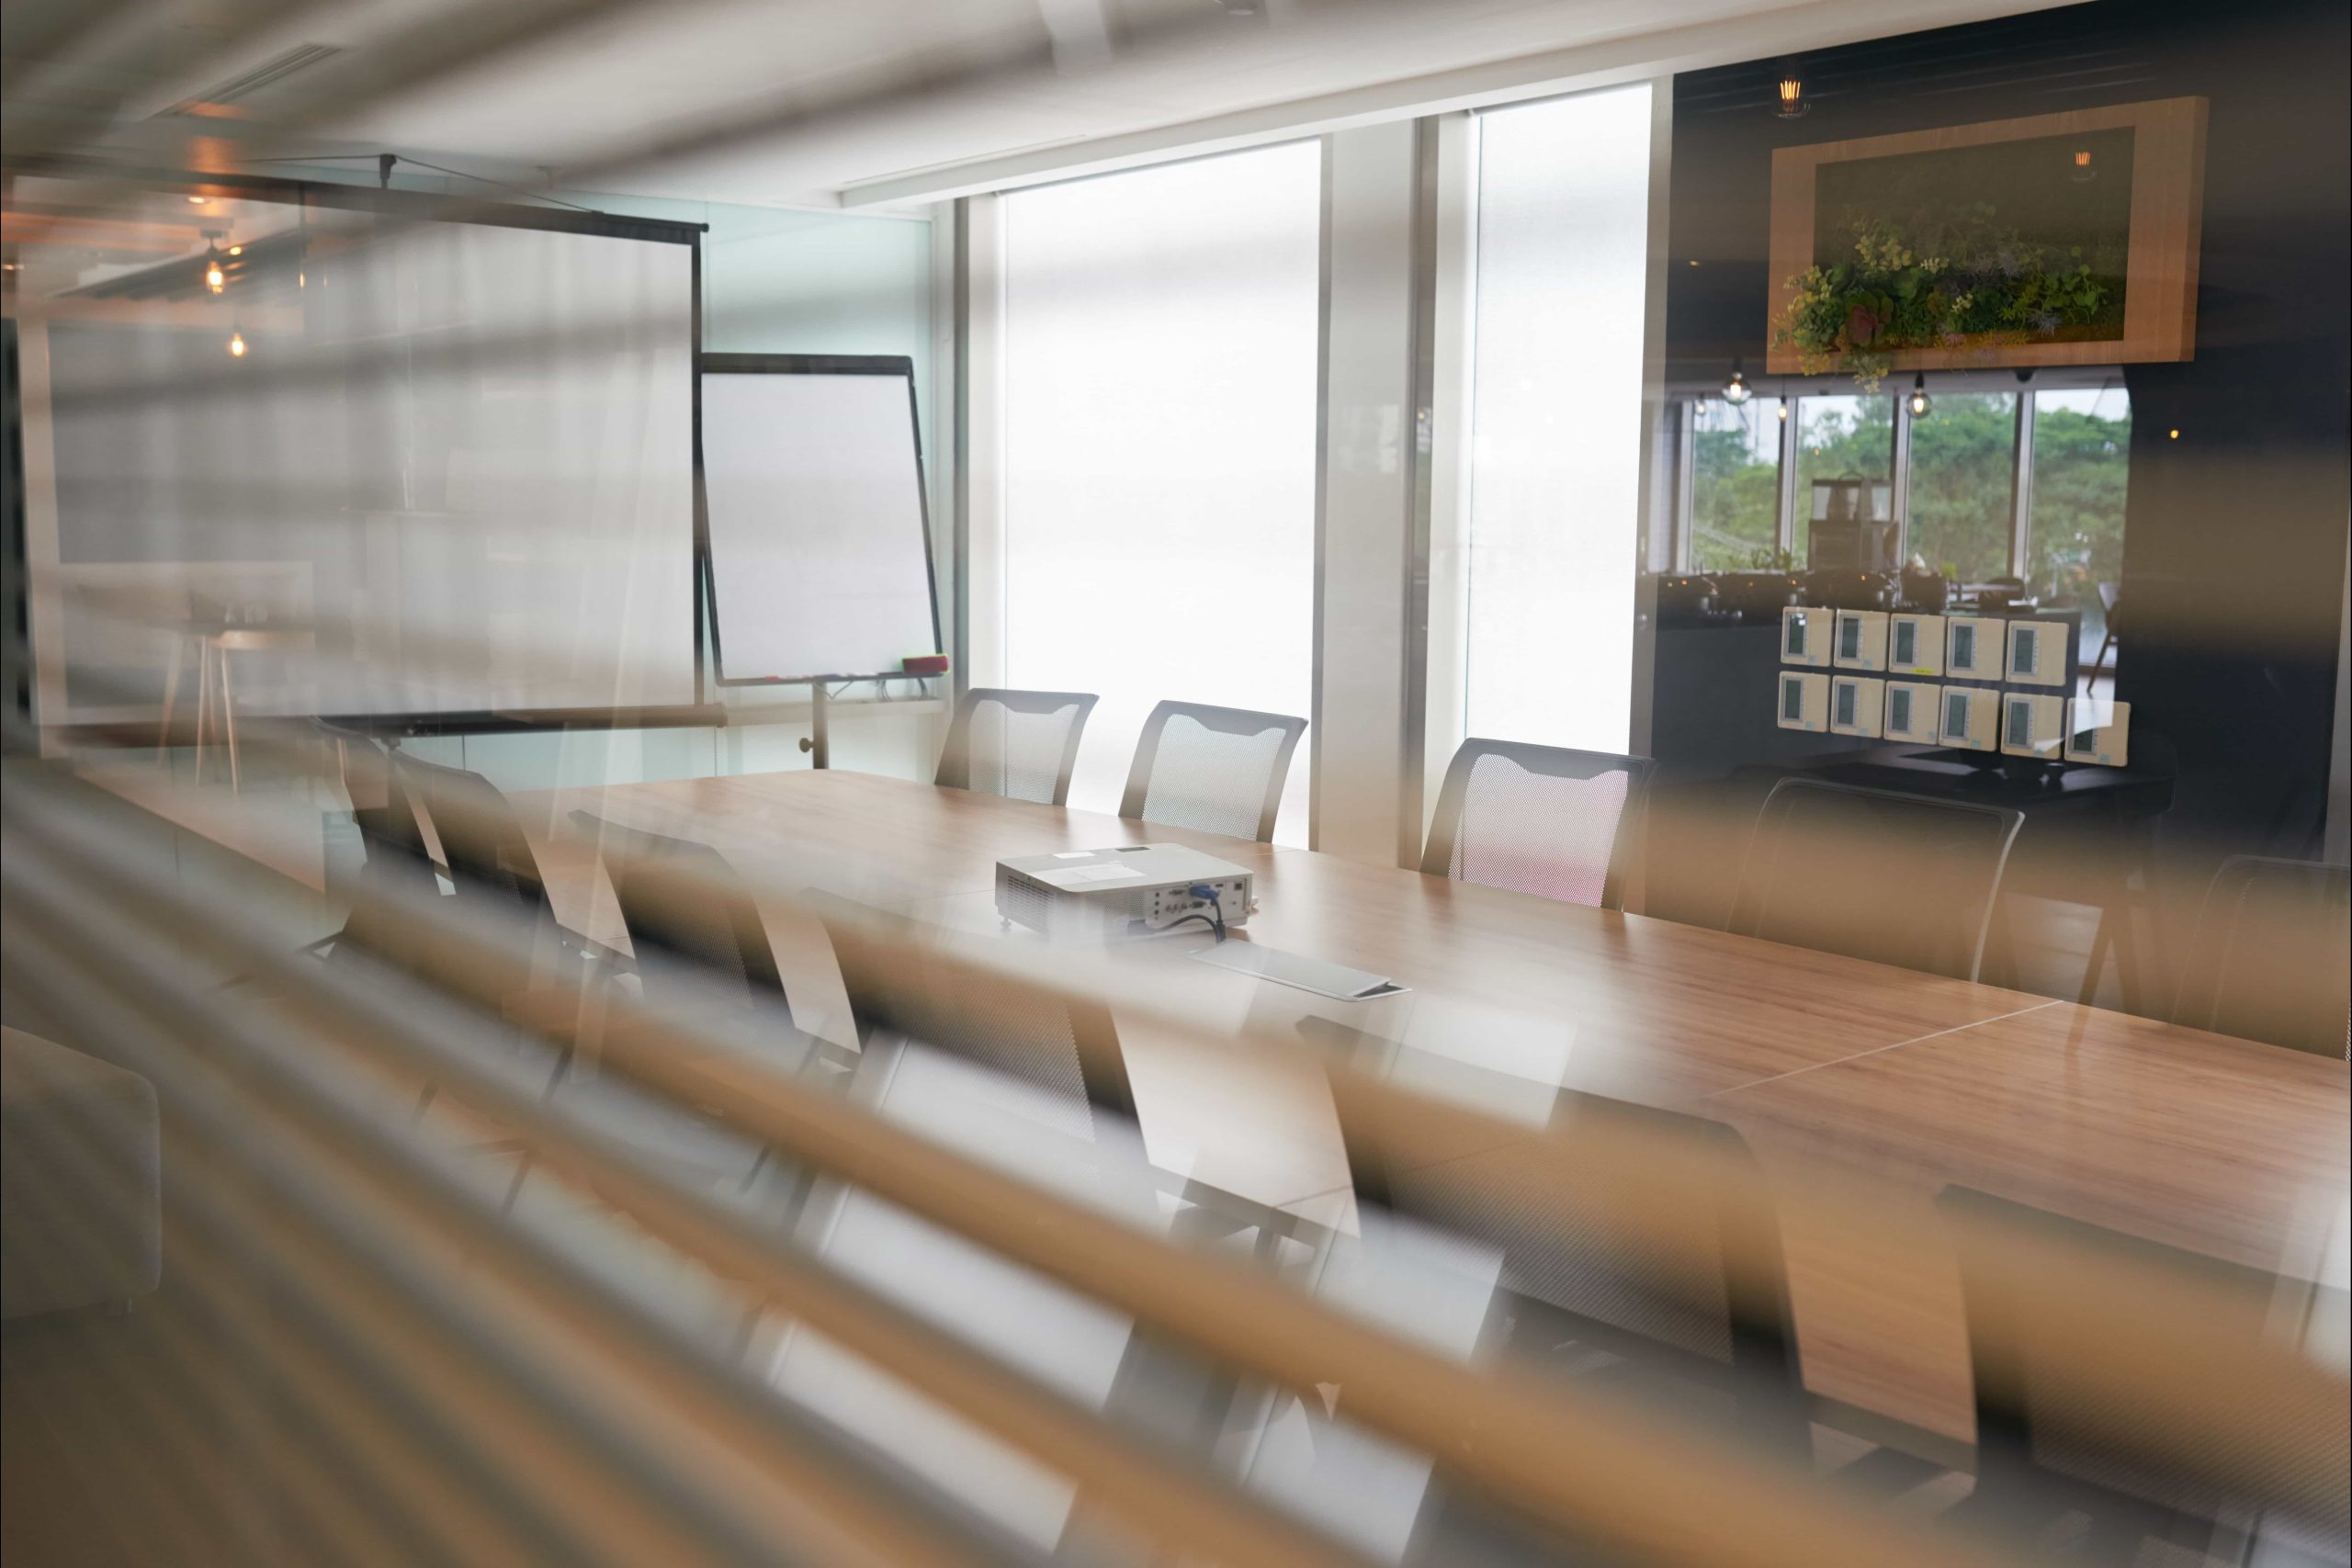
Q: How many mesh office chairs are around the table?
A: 11